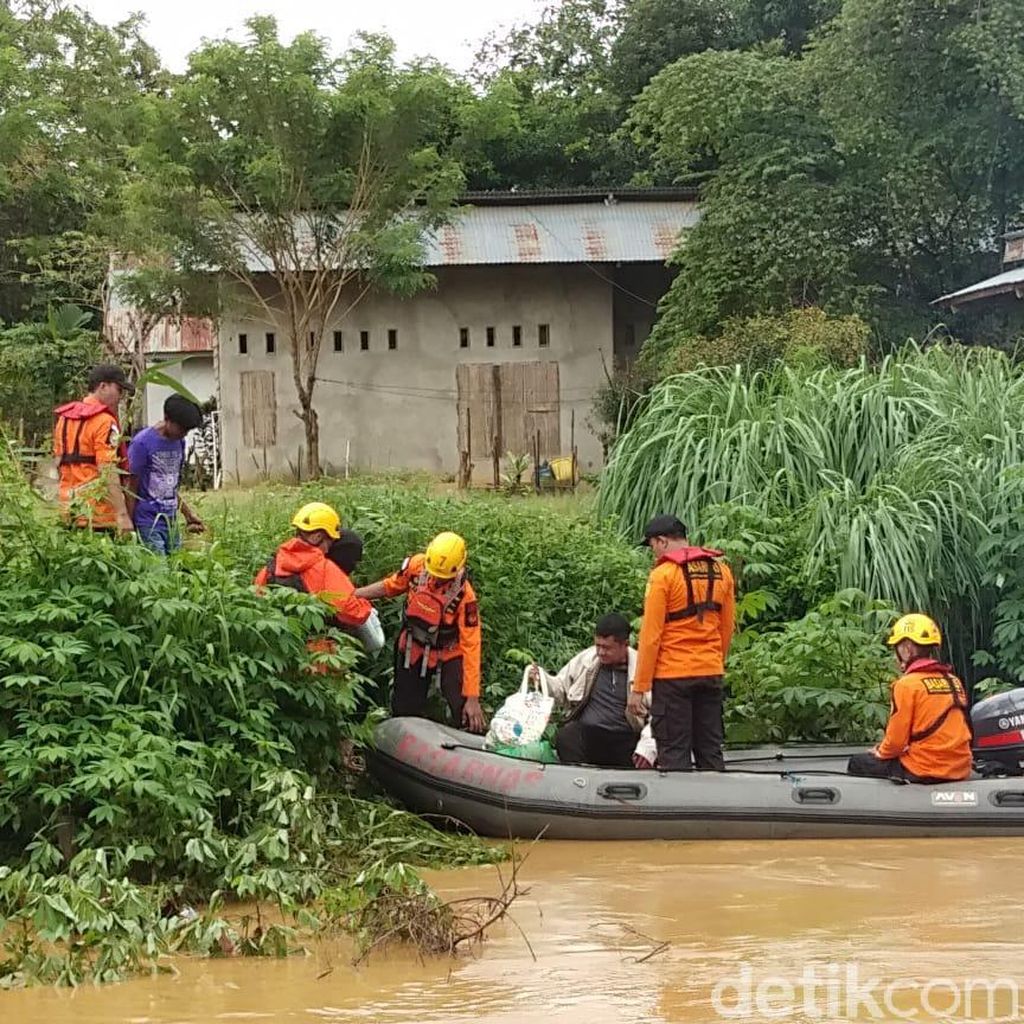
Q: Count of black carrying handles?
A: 3